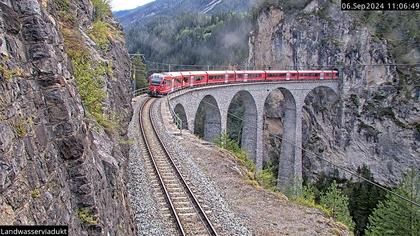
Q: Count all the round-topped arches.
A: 5